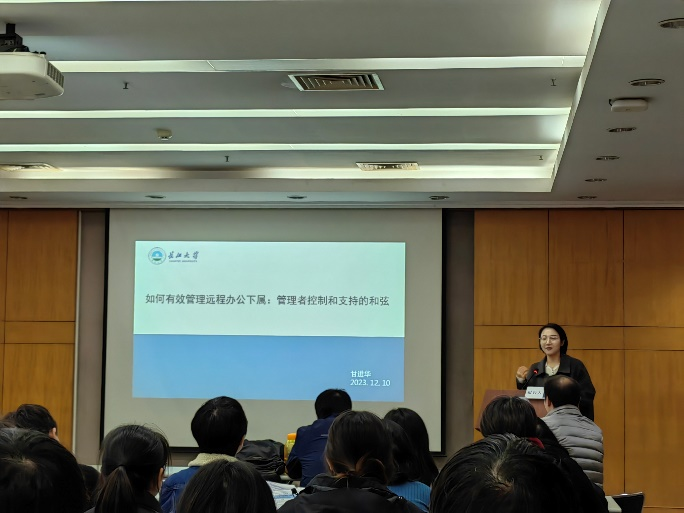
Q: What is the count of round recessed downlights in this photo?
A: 10